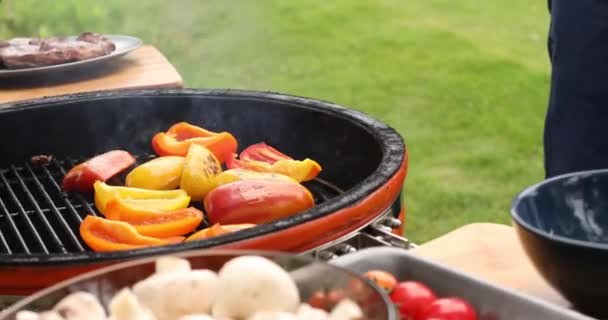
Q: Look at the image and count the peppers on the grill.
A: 12